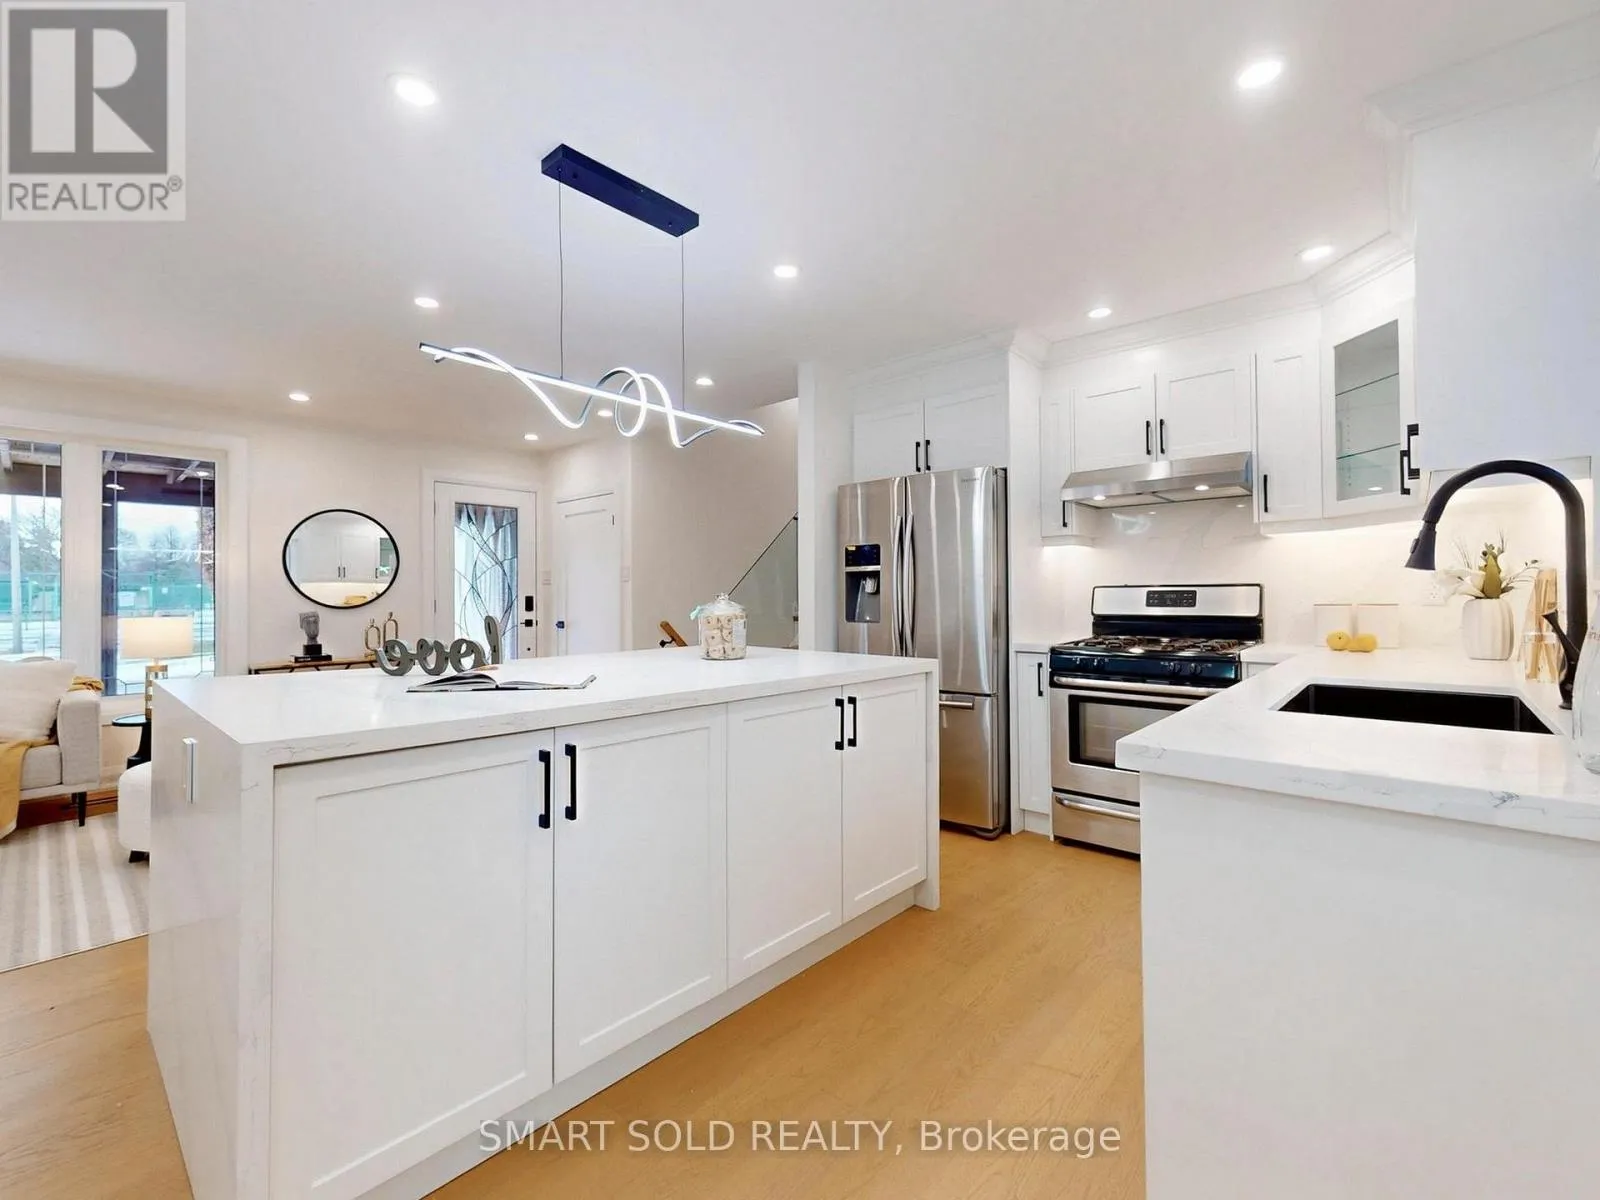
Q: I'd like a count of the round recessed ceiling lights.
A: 10